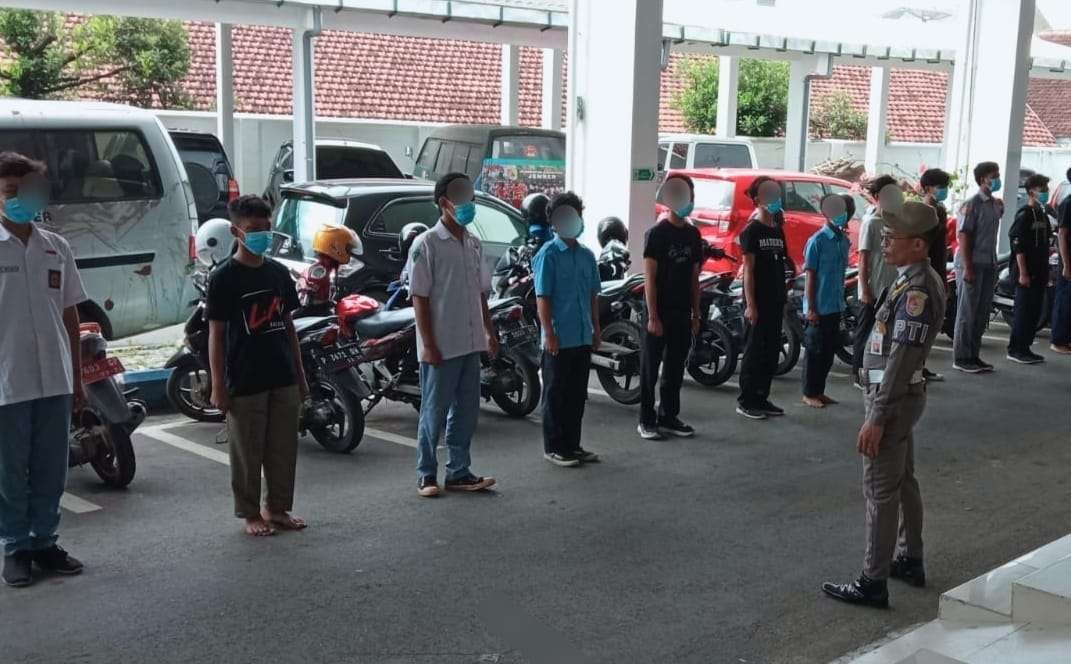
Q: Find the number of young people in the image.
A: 12